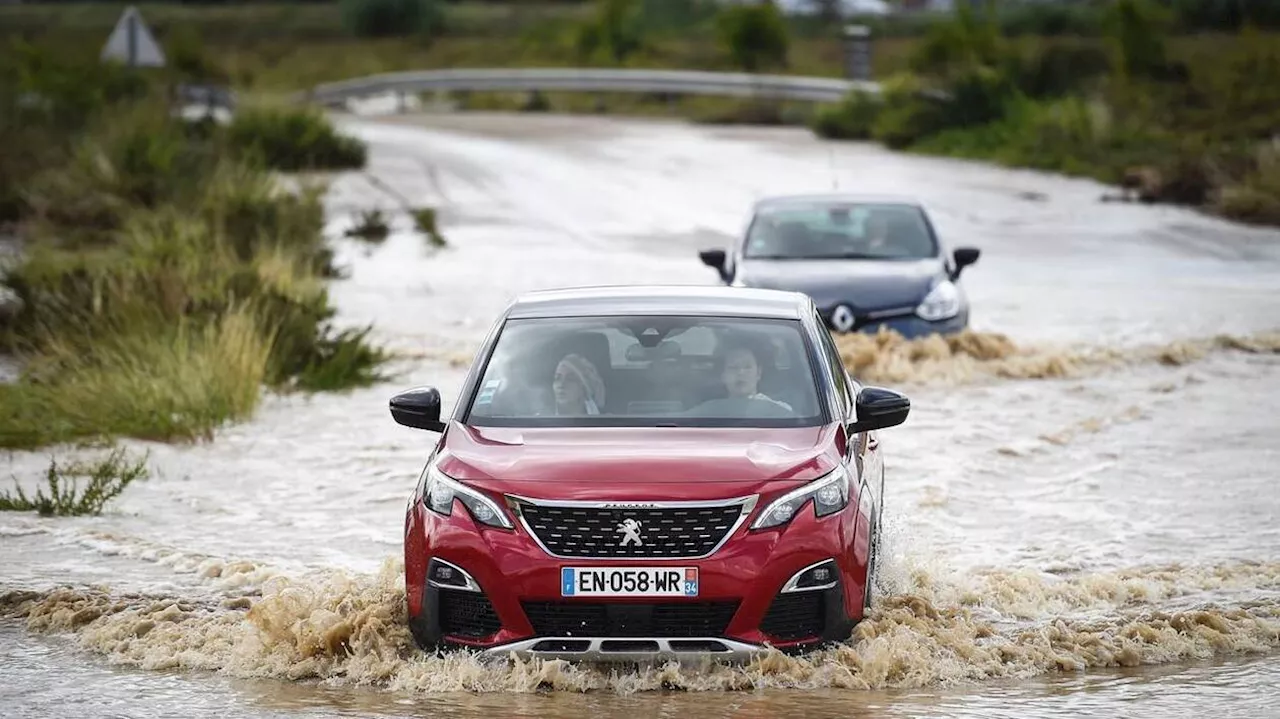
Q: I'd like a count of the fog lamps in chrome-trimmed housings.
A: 2